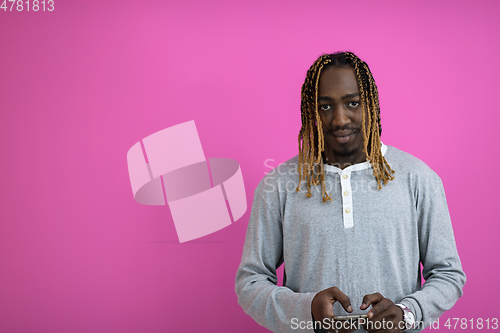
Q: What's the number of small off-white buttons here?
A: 3